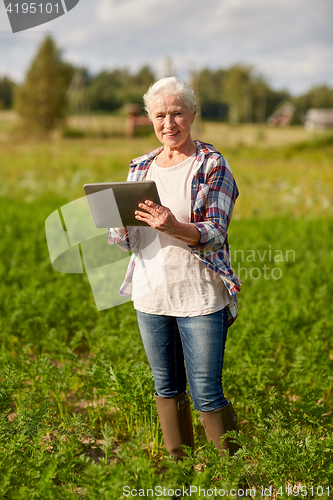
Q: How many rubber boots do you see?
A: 2